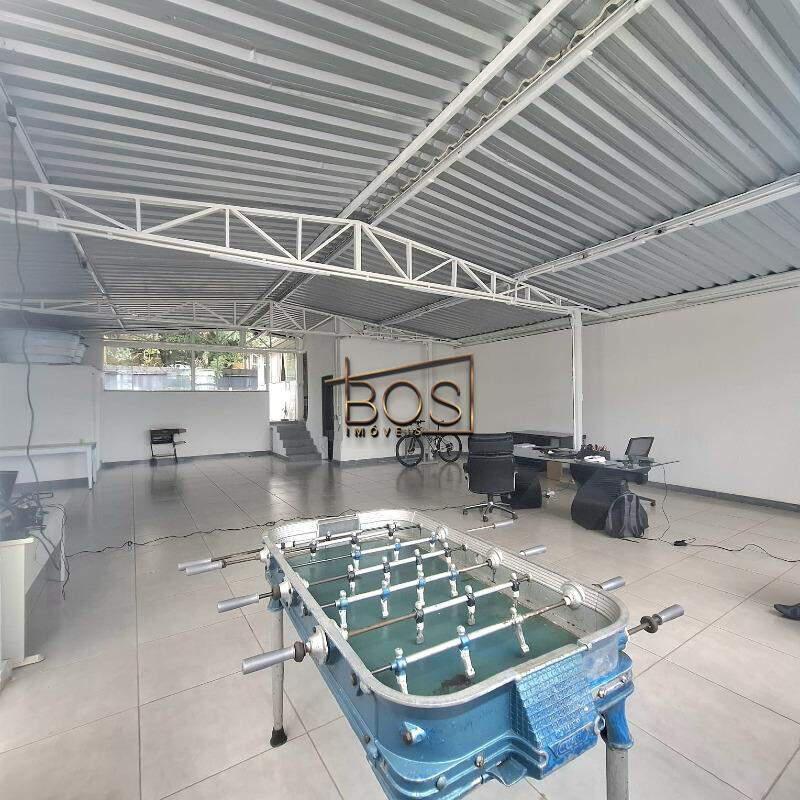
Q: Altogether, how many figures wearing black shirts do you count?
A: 11